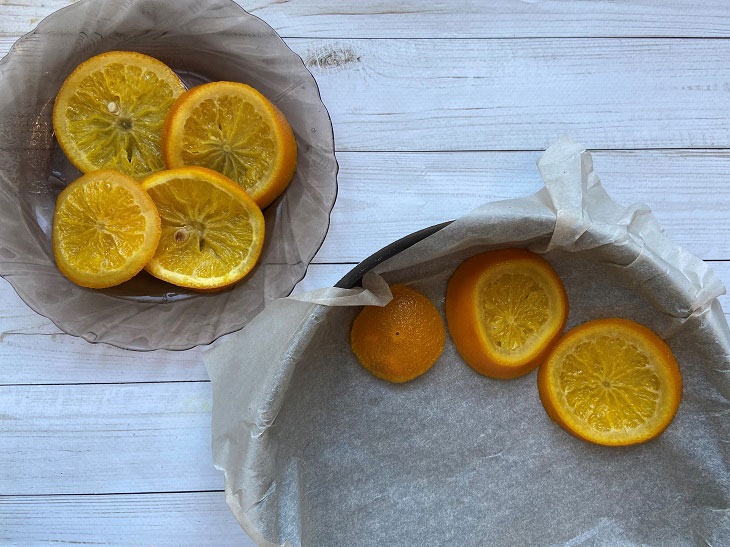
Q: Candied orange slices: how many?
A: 7